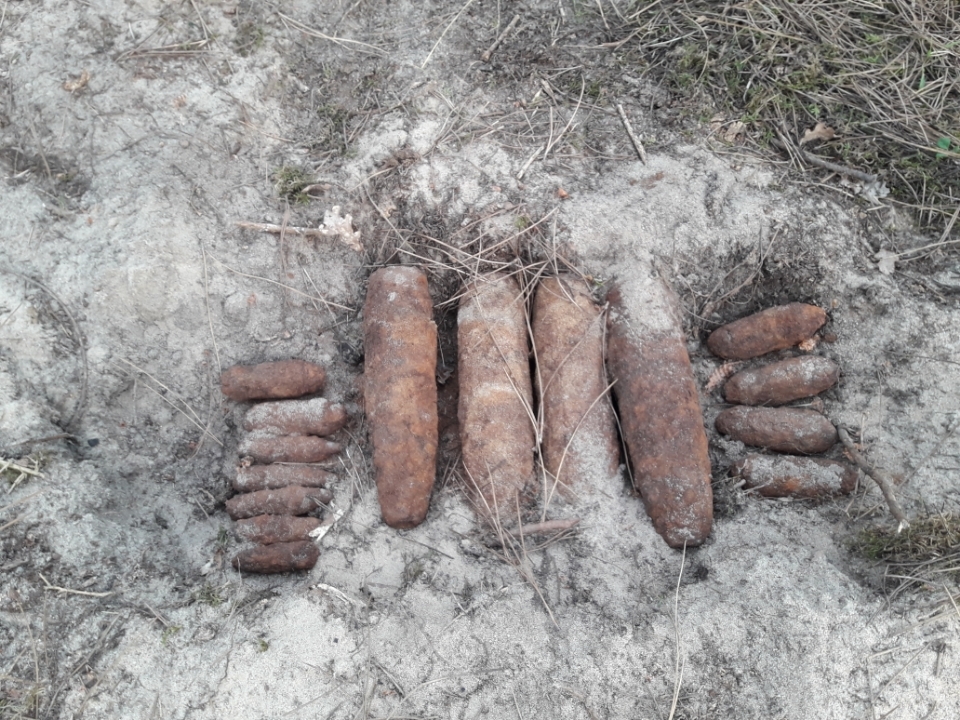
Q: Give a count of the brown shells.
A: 15